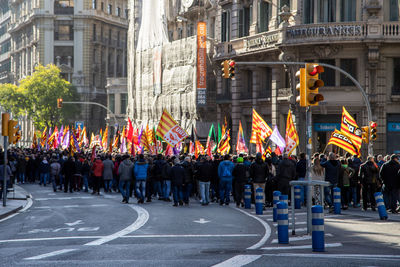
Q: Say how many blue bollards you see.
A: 9